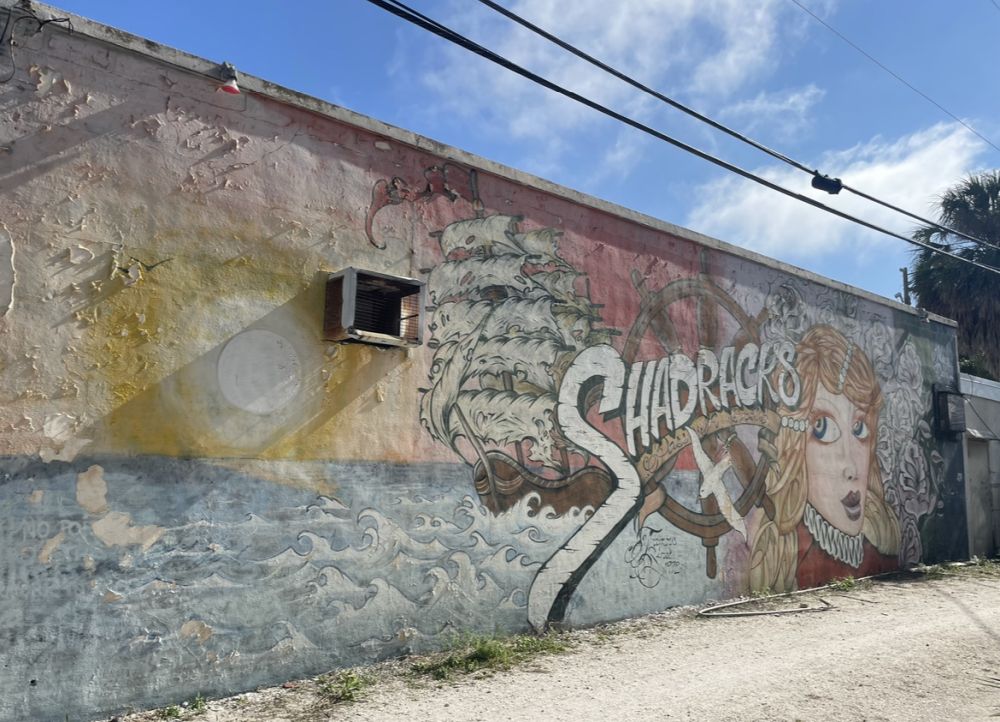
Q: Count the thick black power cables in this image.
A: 2